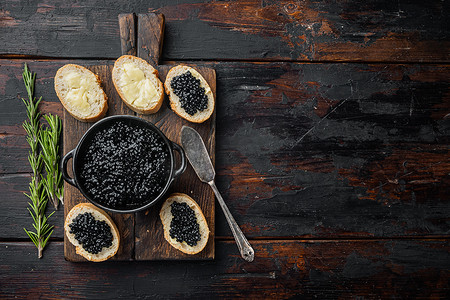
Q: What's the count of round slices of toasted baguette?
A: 5